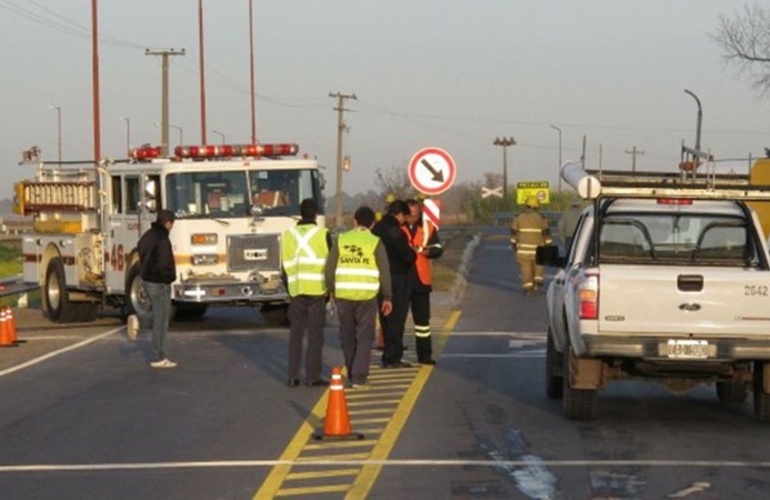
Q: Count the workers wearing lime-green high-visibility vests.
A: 2